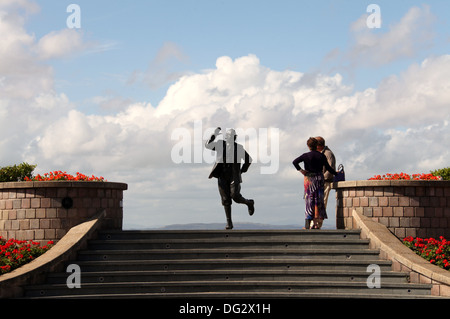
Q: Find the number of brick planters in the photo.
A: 2